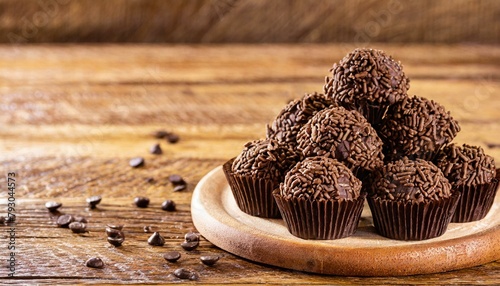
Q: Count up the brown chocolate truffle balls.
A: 8